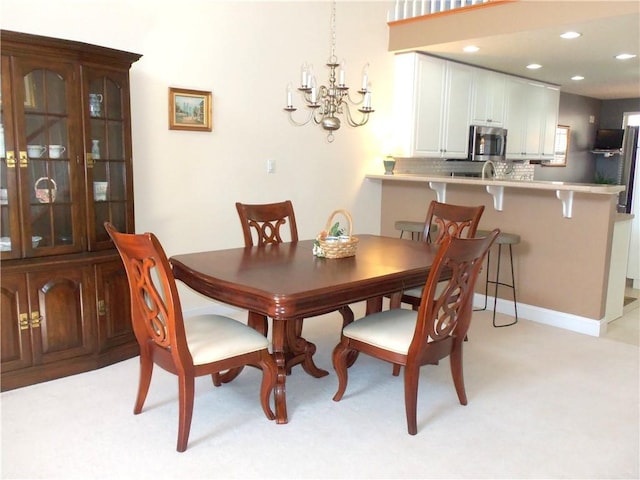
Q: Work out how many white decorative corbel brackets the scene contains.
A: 3